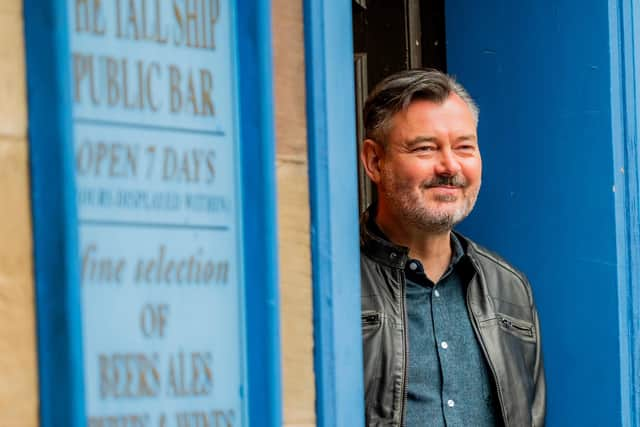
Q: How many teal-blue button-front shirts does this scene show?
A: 1